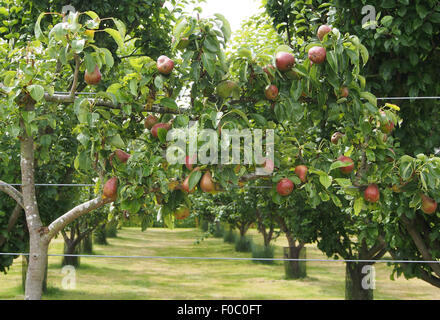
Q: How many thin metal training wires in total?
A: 3